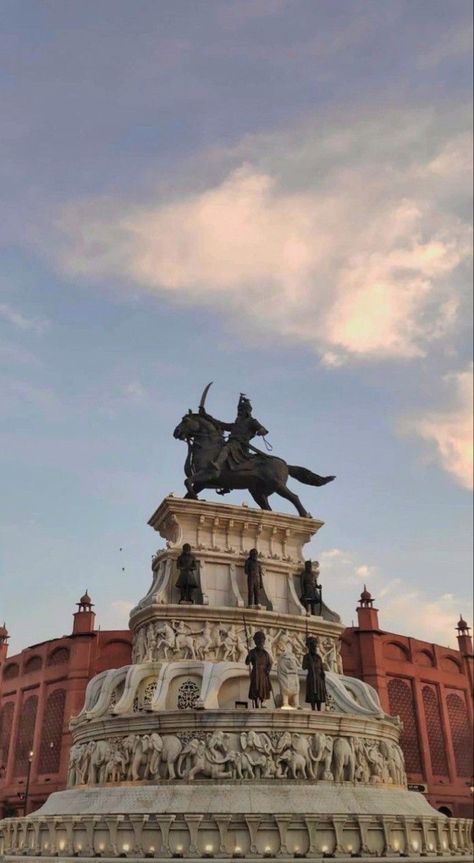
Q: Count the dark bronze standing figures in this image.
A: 5